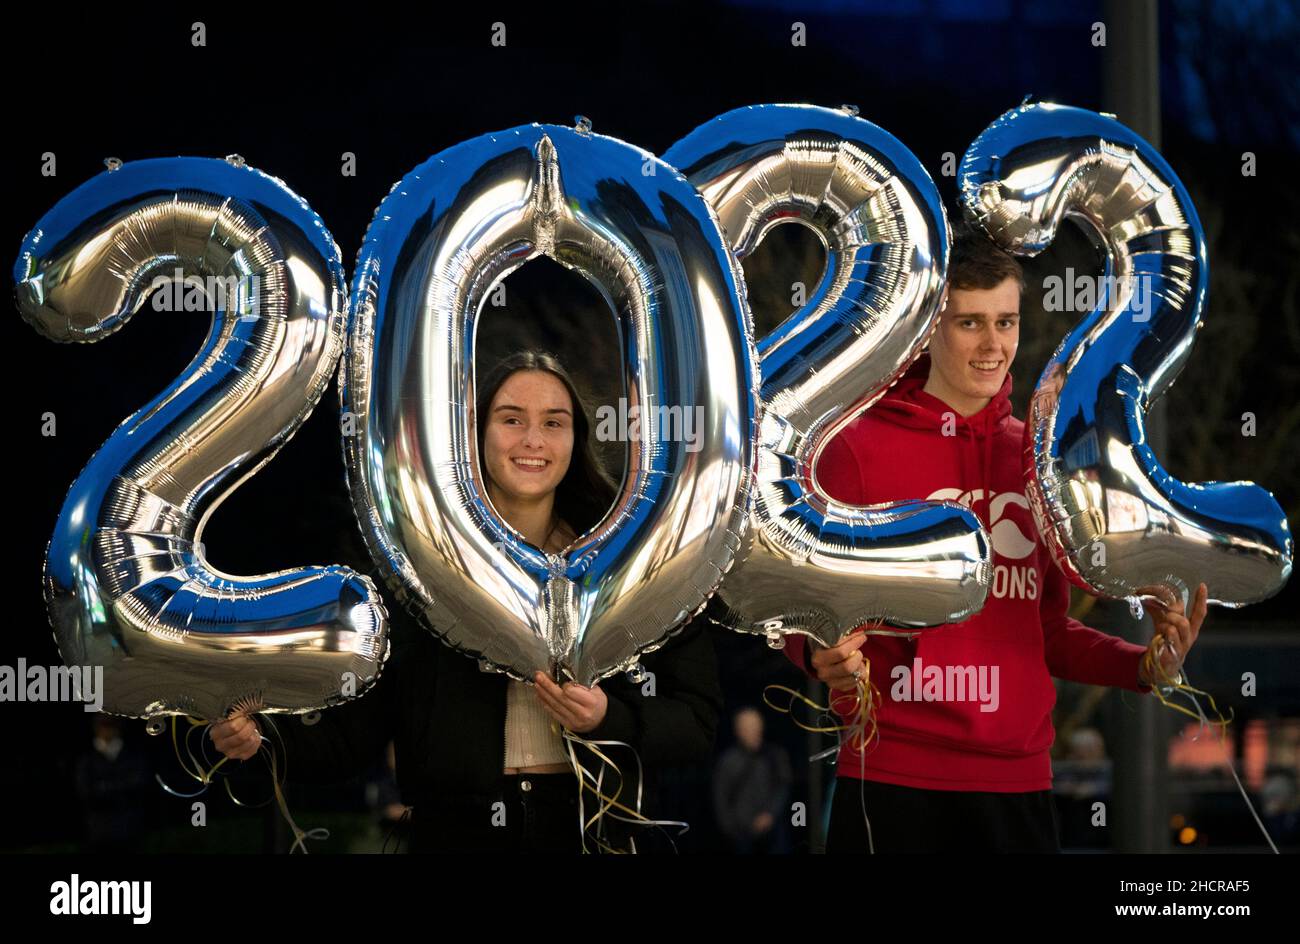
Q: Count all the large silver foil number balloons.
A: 4